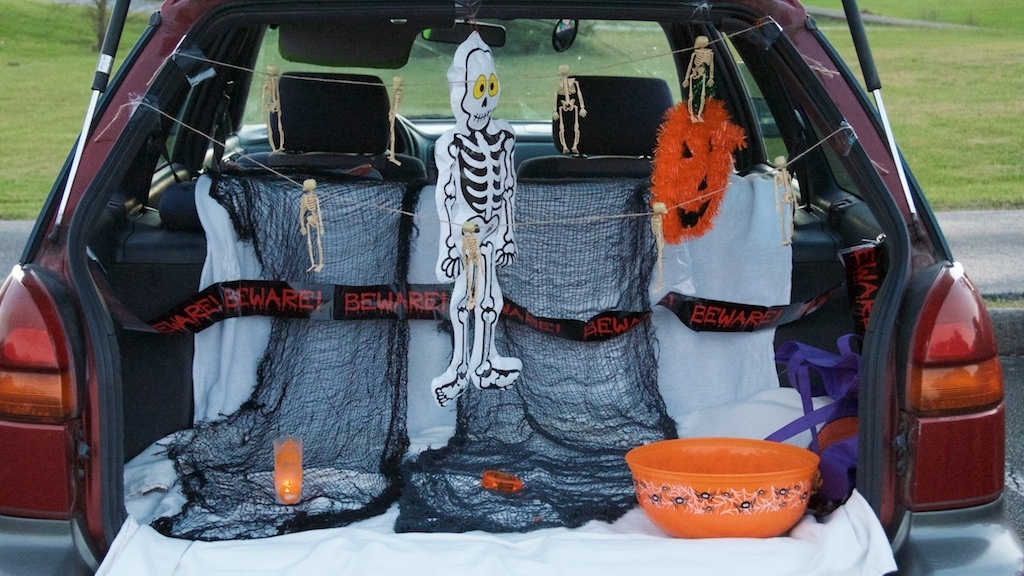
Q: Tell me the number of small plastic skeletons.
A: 8